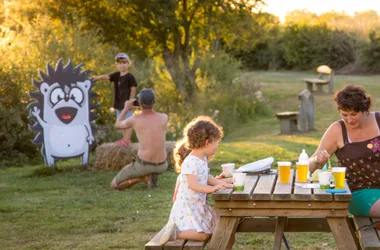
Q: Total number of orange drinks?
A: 3